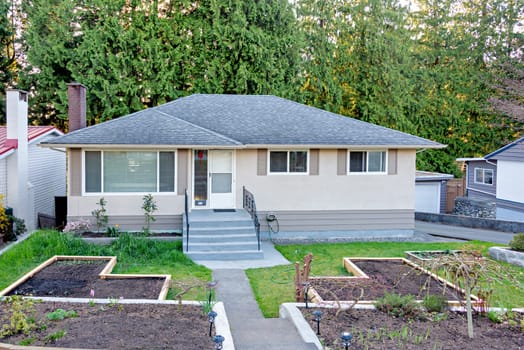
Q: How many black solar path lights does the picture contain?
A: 6